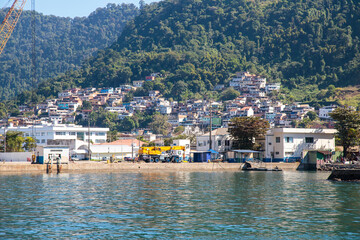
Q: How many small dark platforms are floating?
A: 1